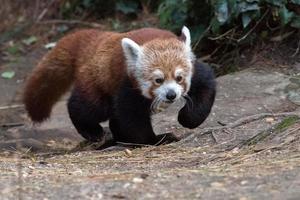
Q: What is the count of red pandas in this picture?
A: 1